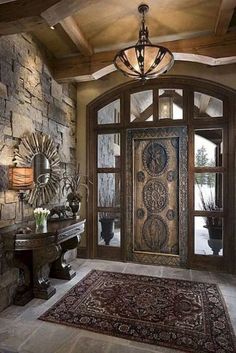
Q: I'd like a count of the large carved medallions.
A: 3